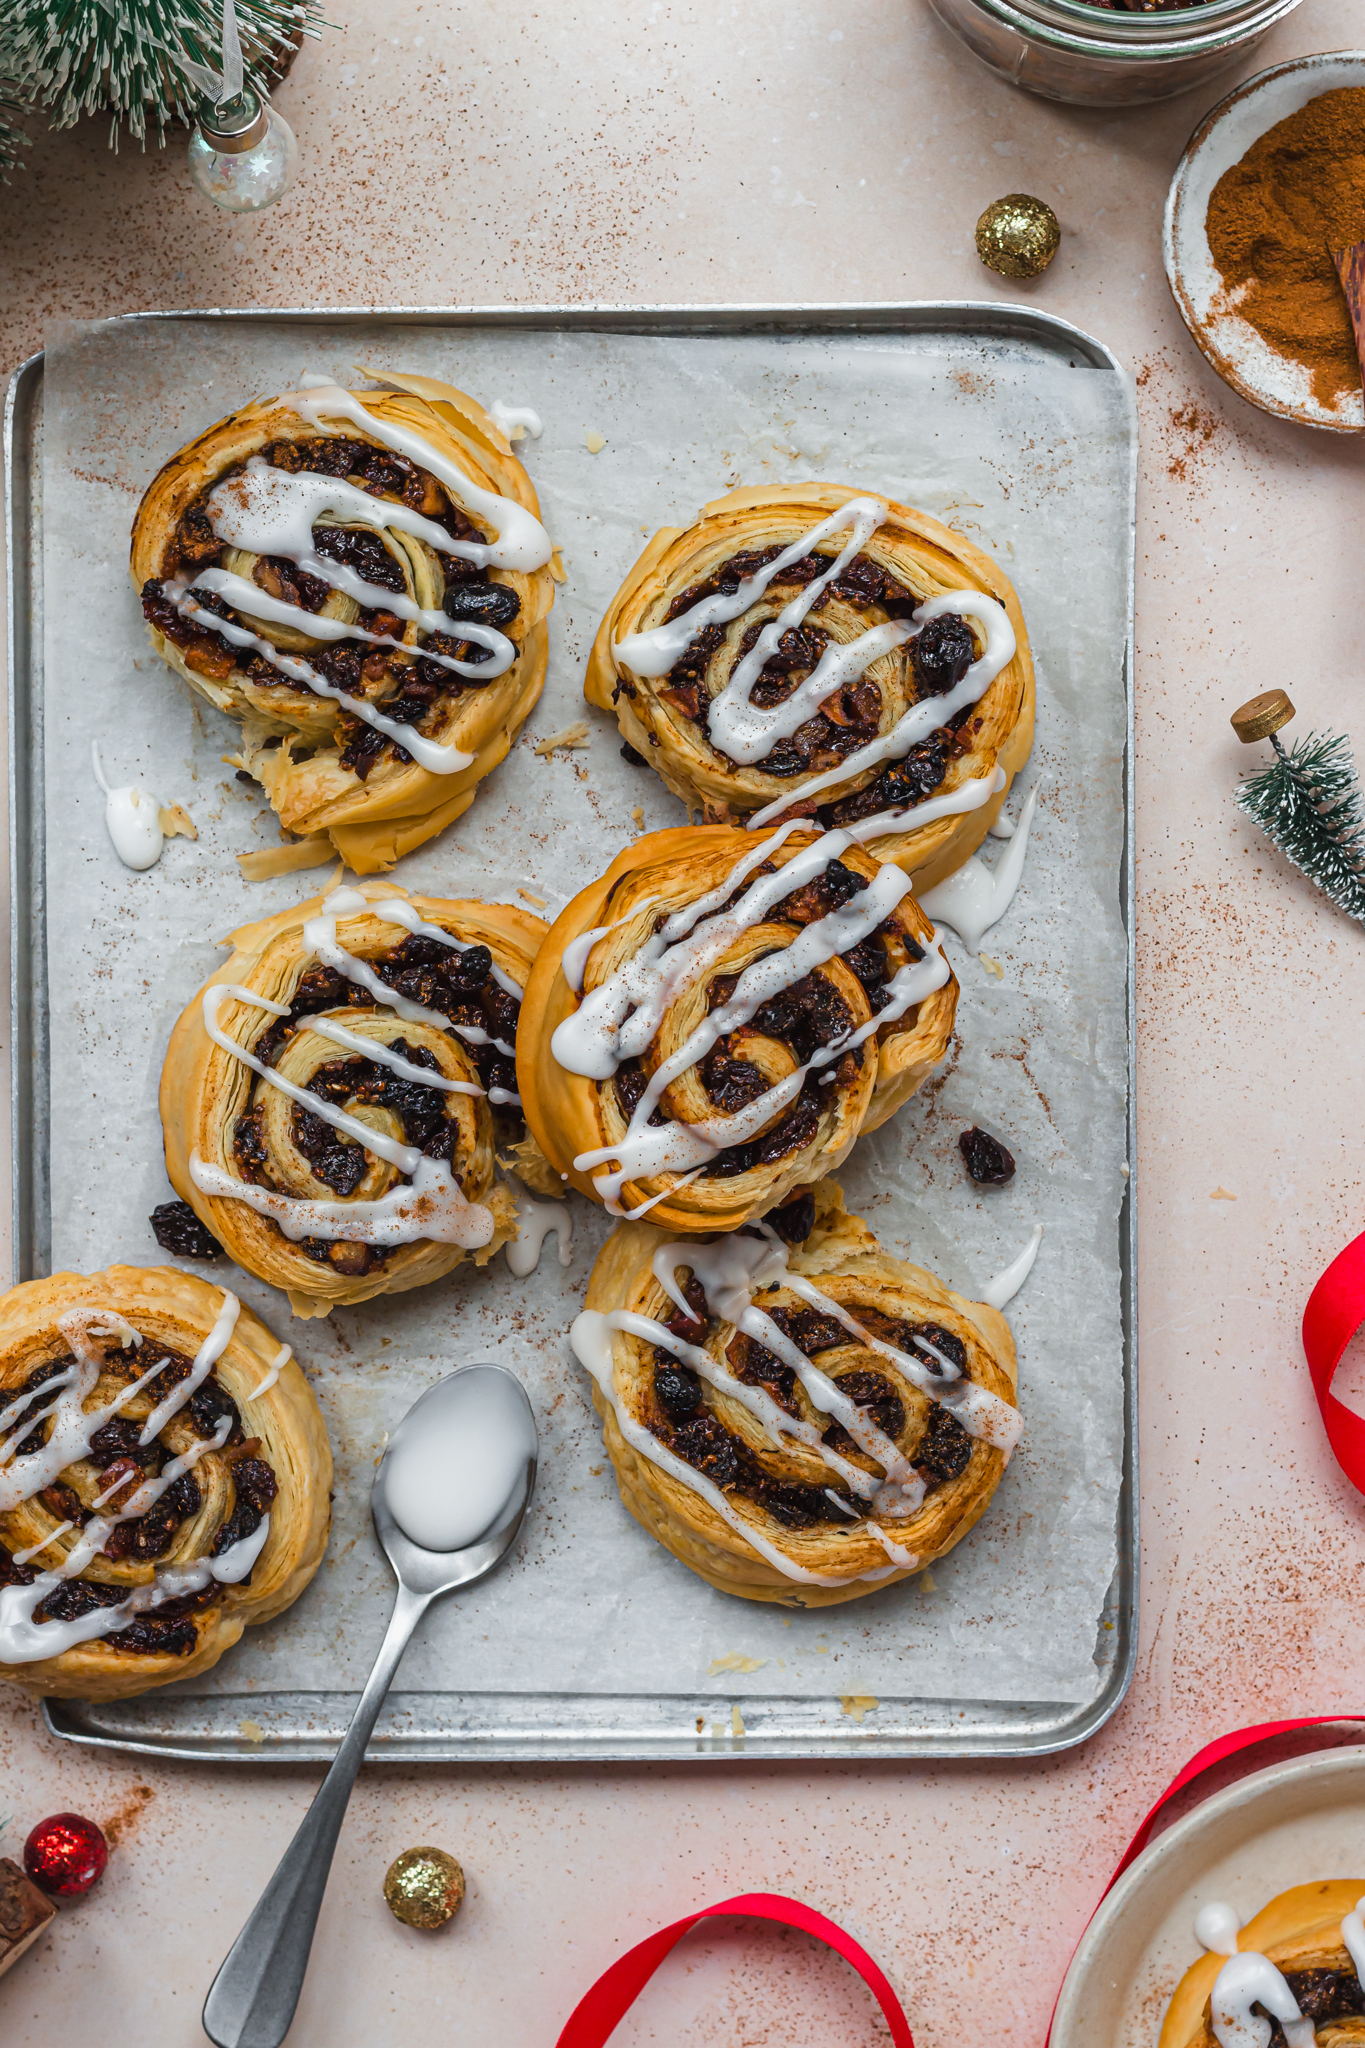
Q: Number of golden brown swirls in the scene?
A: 7